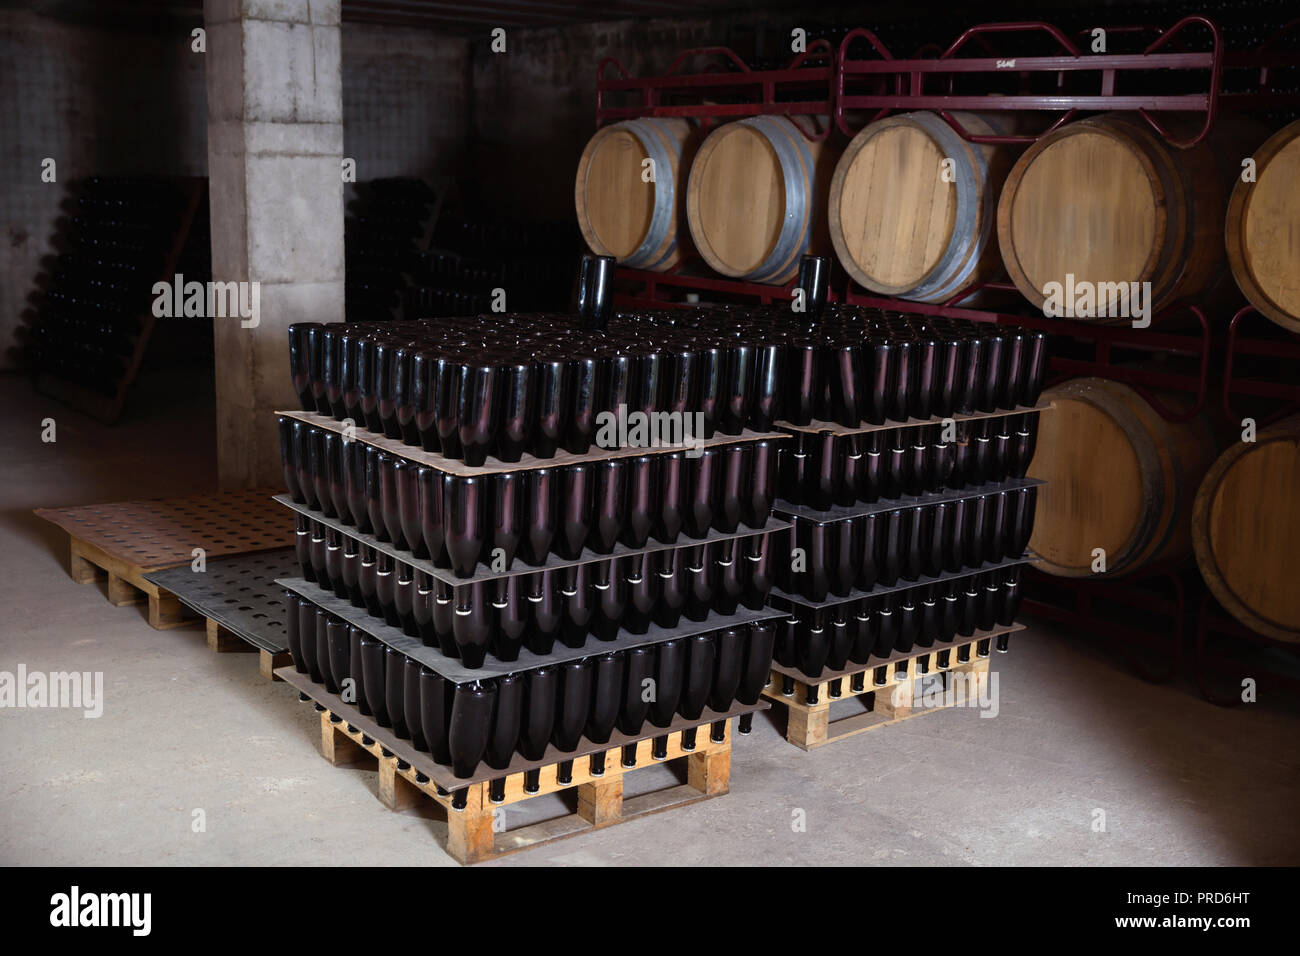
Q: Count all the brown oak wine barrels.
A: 7